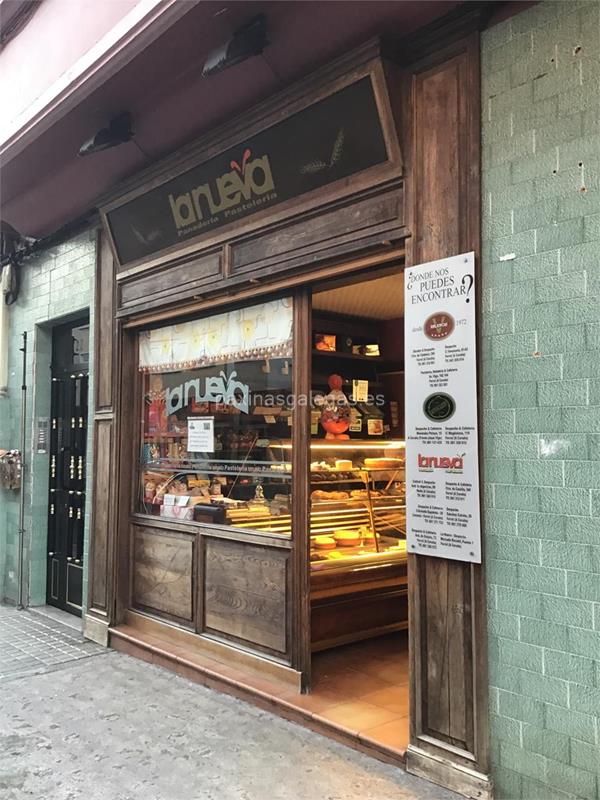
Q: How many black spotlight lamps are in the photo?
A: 2